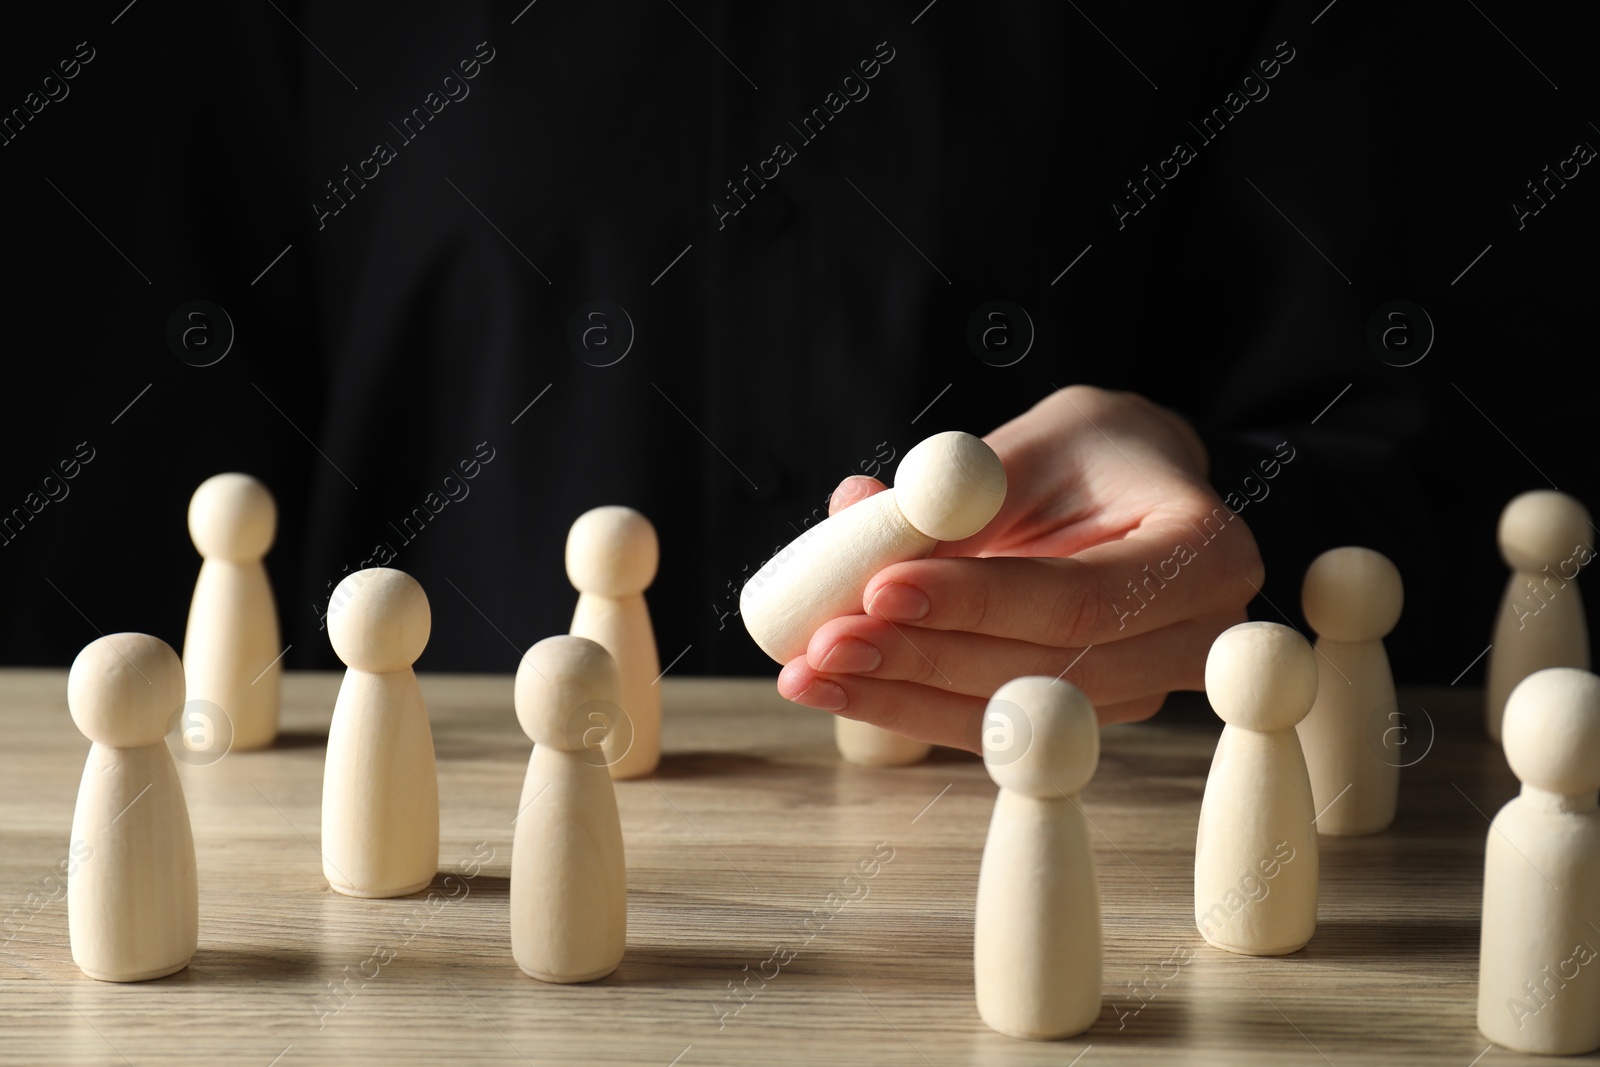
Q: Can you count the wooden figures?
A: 12